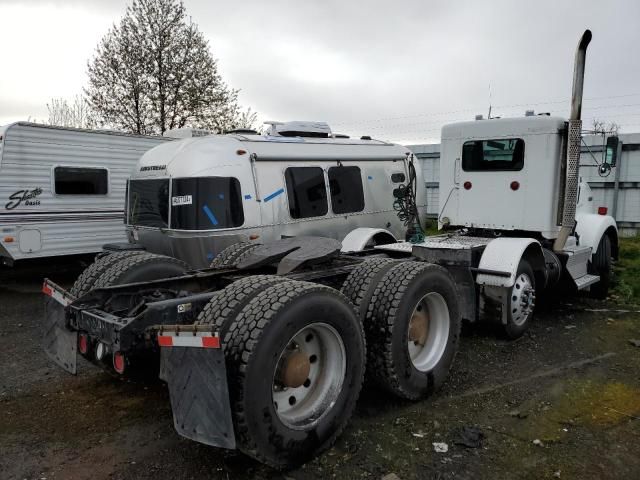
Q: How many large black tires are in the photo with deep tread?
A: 8